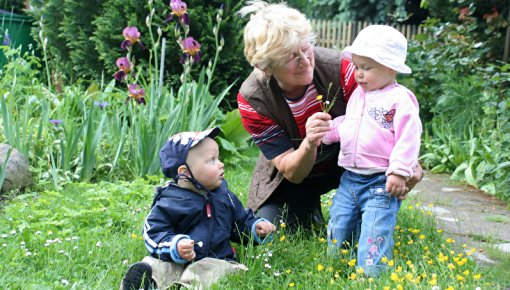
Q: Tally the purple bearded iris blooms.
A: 5